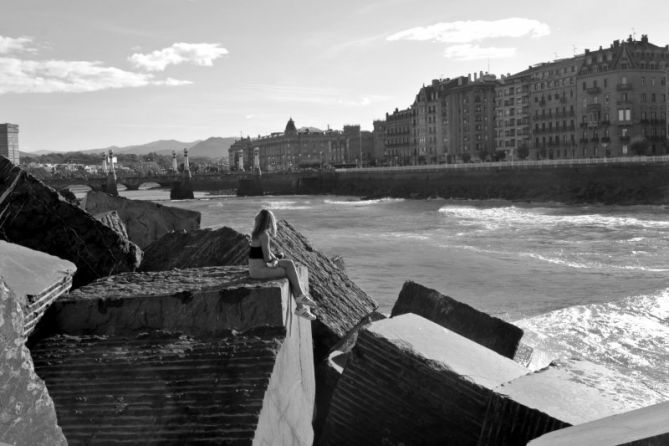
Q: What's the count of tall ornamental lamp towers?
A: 6